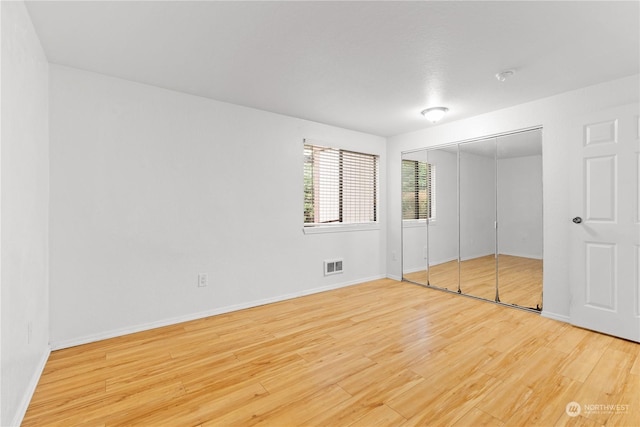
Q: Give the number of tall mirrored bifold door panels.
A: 4